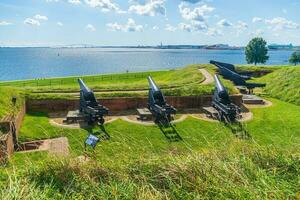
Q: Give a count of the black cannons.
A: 5